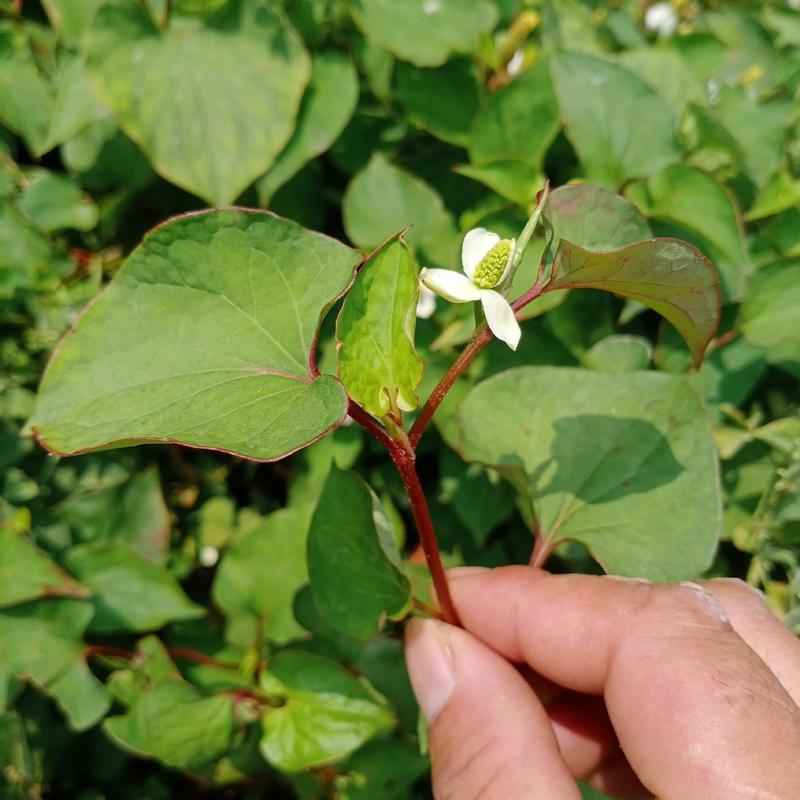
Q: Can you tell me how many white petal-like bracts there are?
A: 4